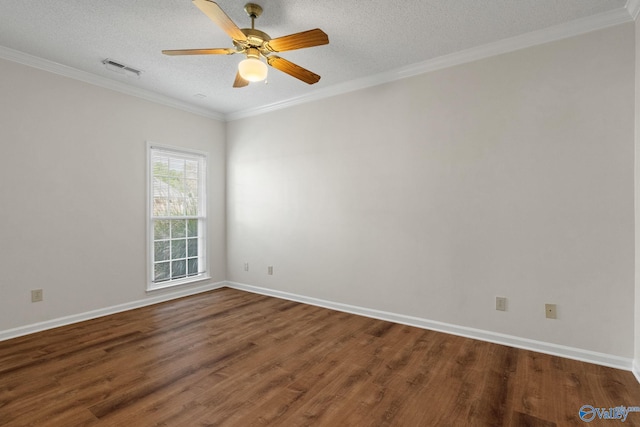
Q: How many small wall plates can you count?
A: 5